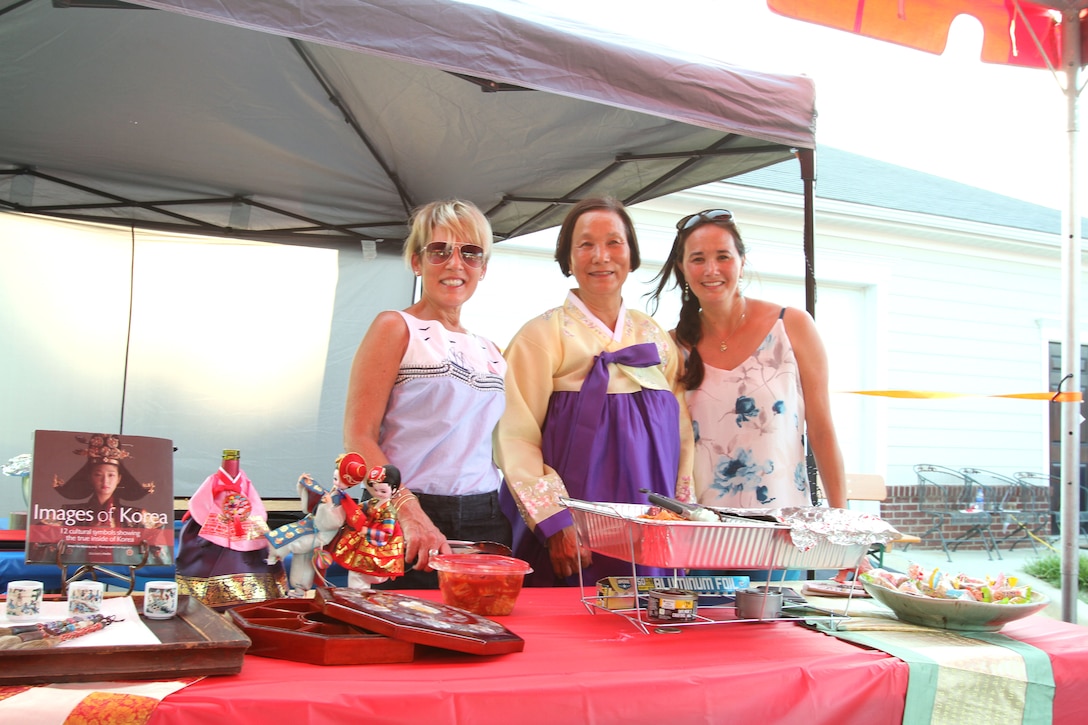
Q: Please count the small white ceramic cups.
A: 3